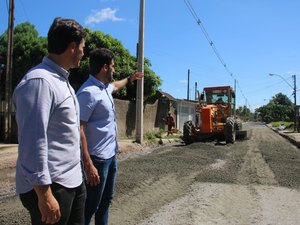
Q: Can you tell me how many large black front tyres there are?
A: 2